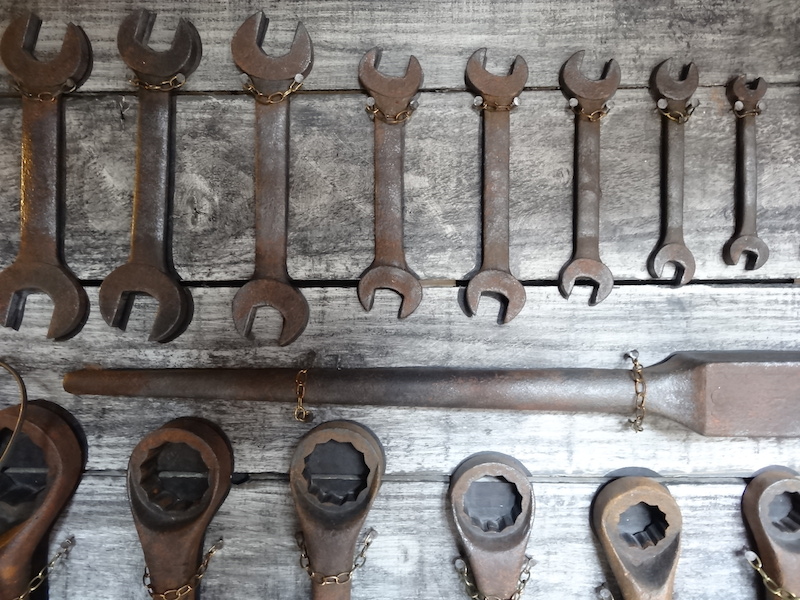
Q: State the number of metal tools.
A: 15